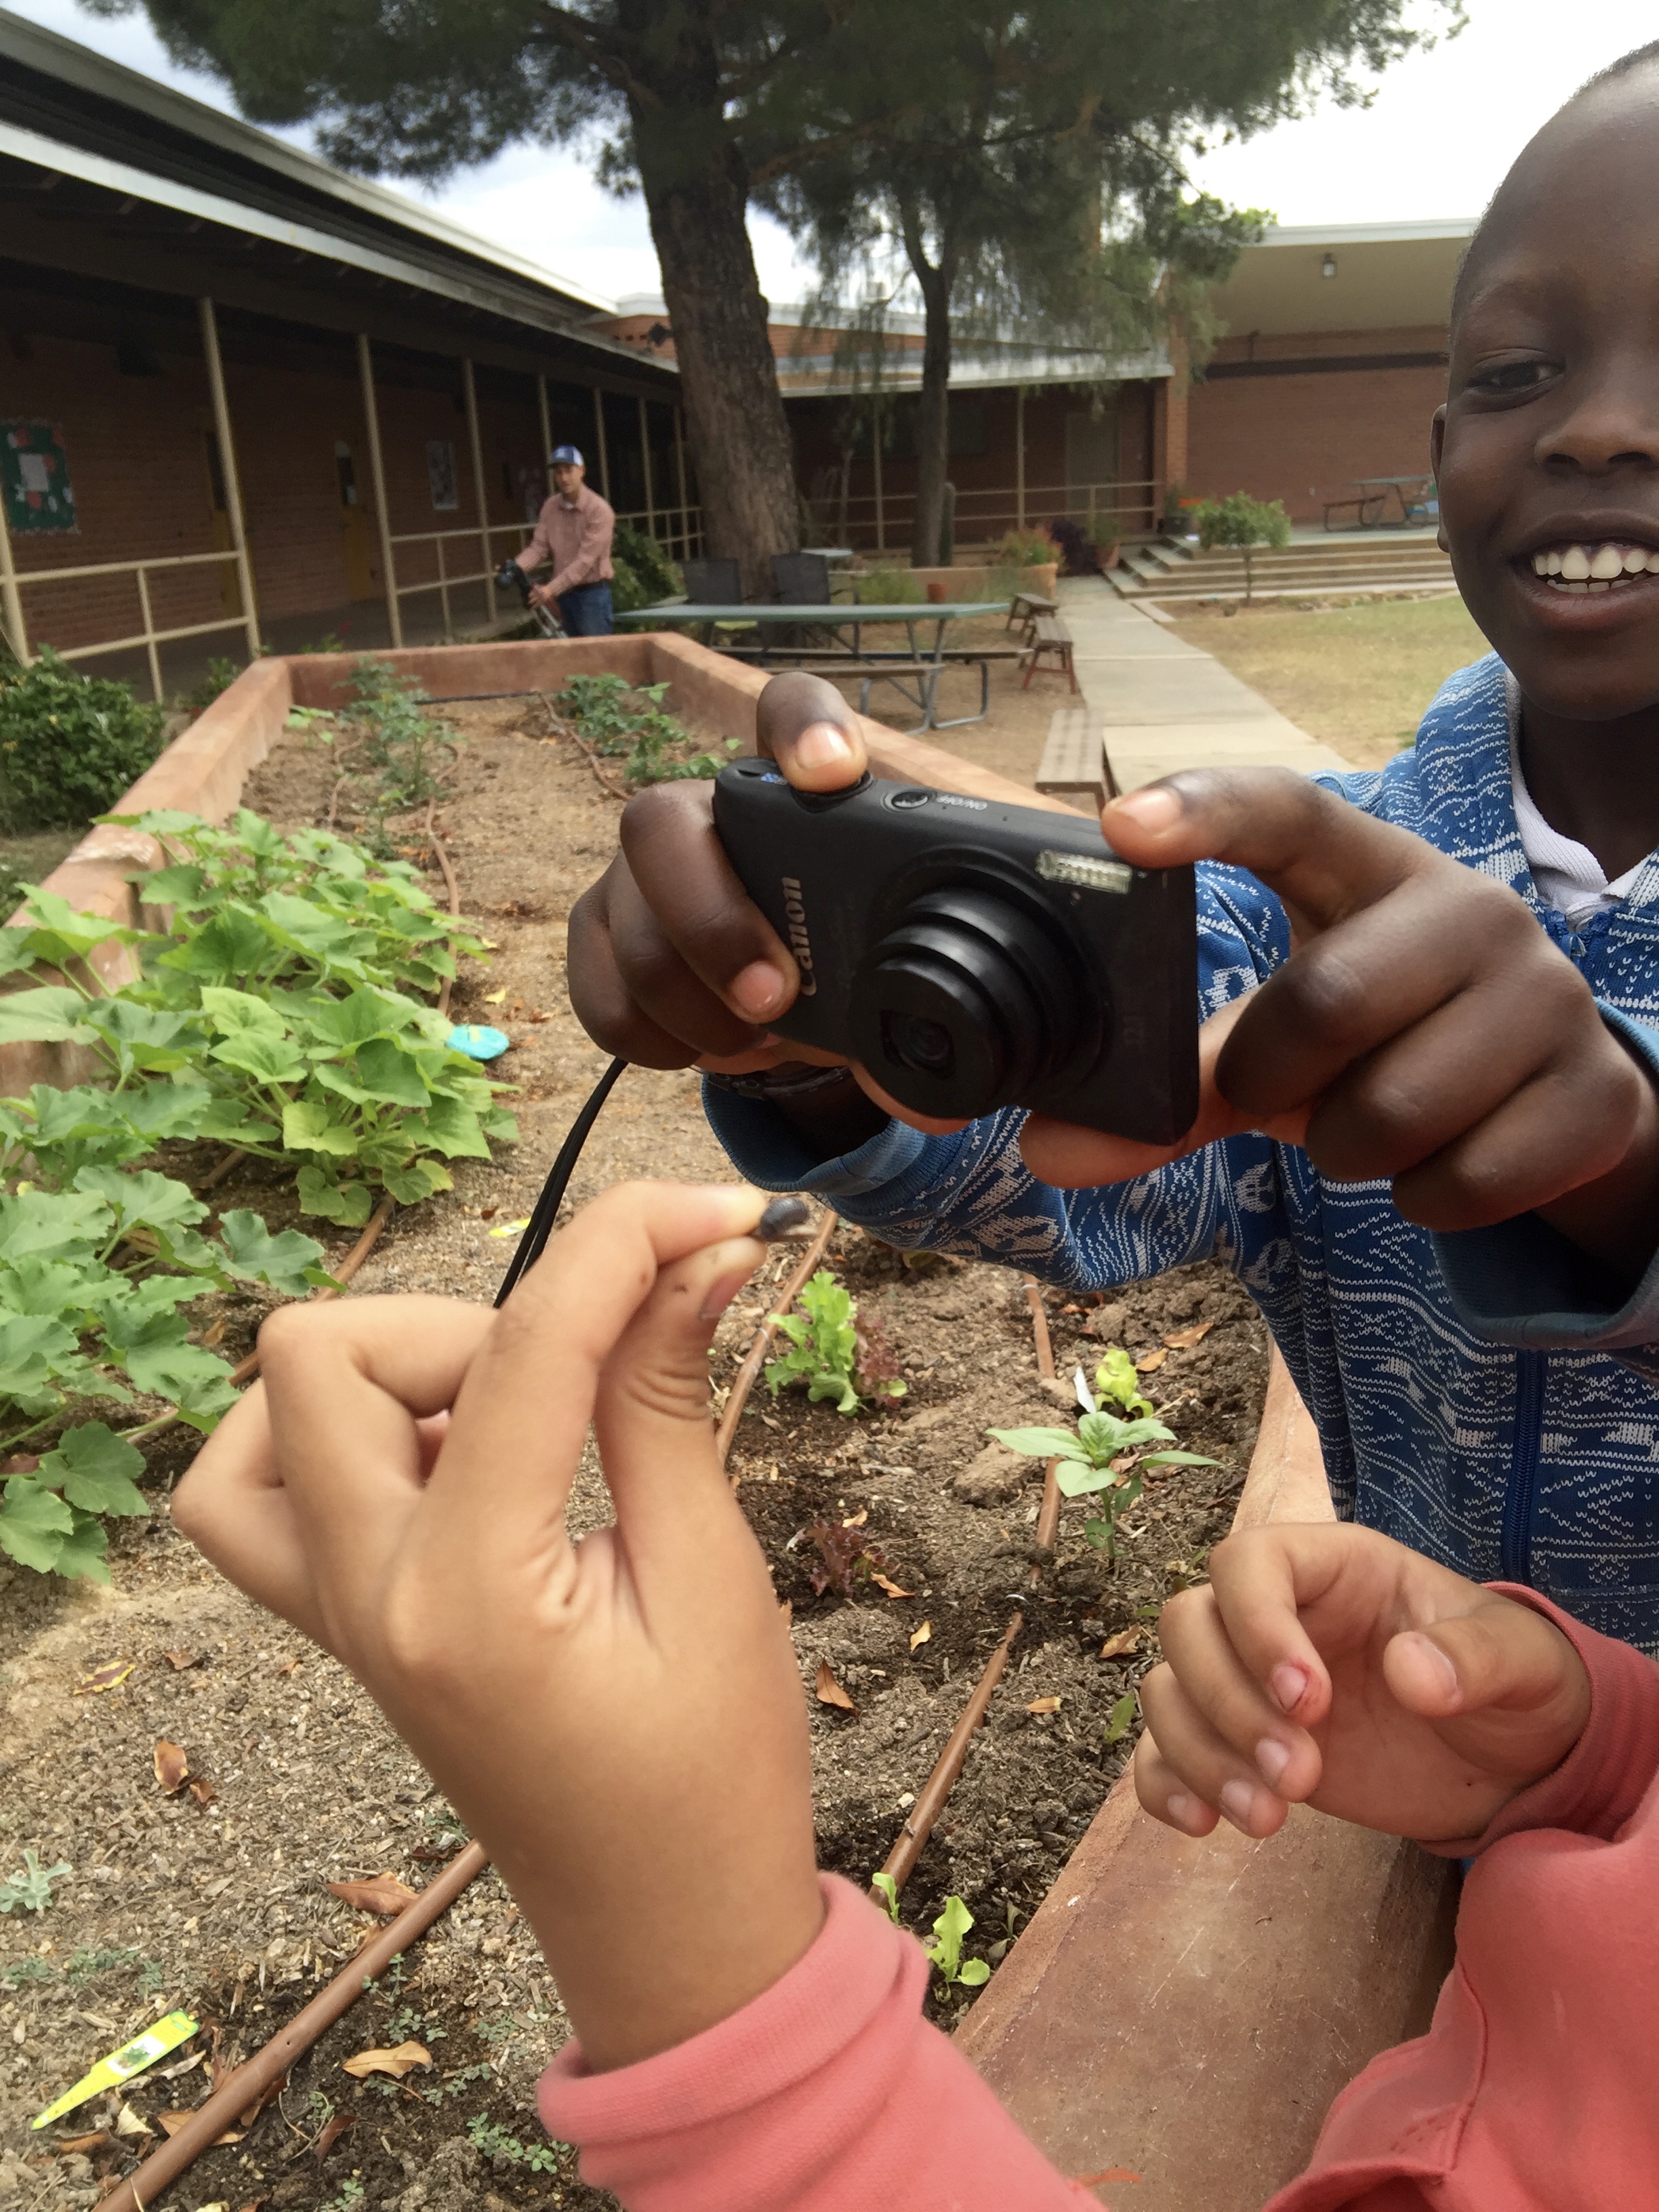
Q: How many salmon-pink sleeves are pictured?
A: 2